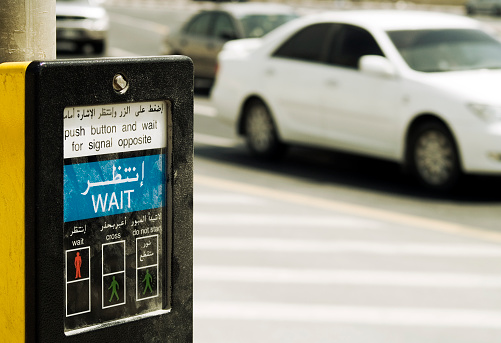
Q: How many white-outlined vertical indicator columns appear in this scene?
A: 3